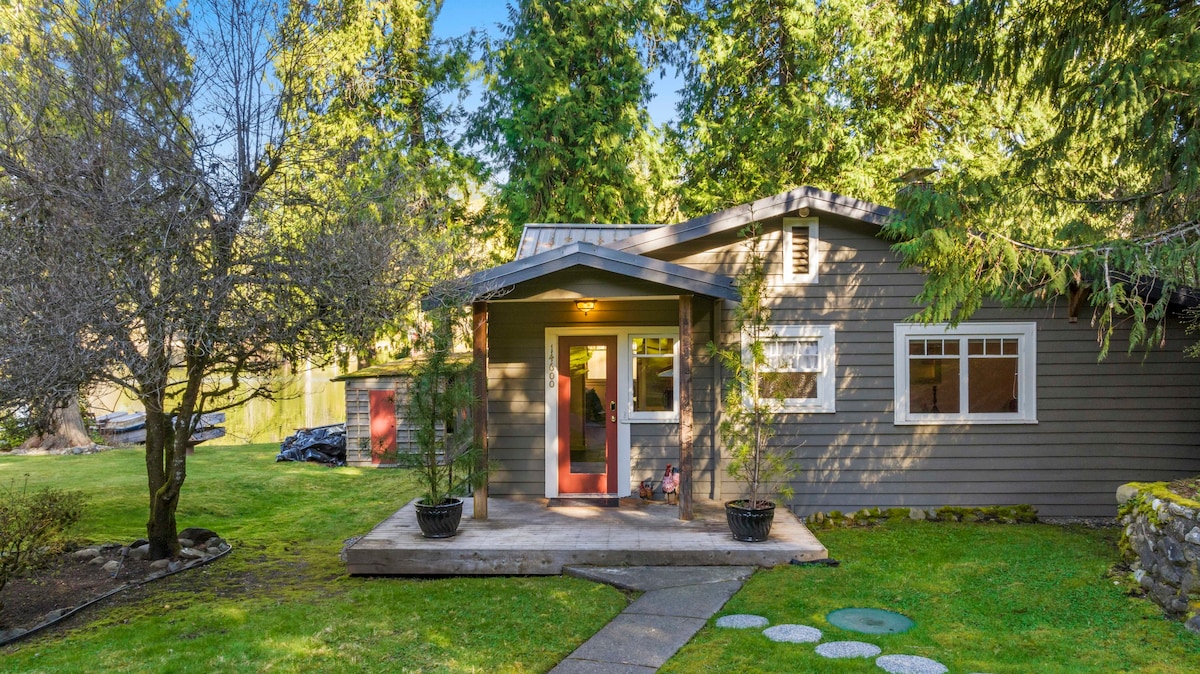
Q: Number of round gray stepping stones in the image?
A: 4